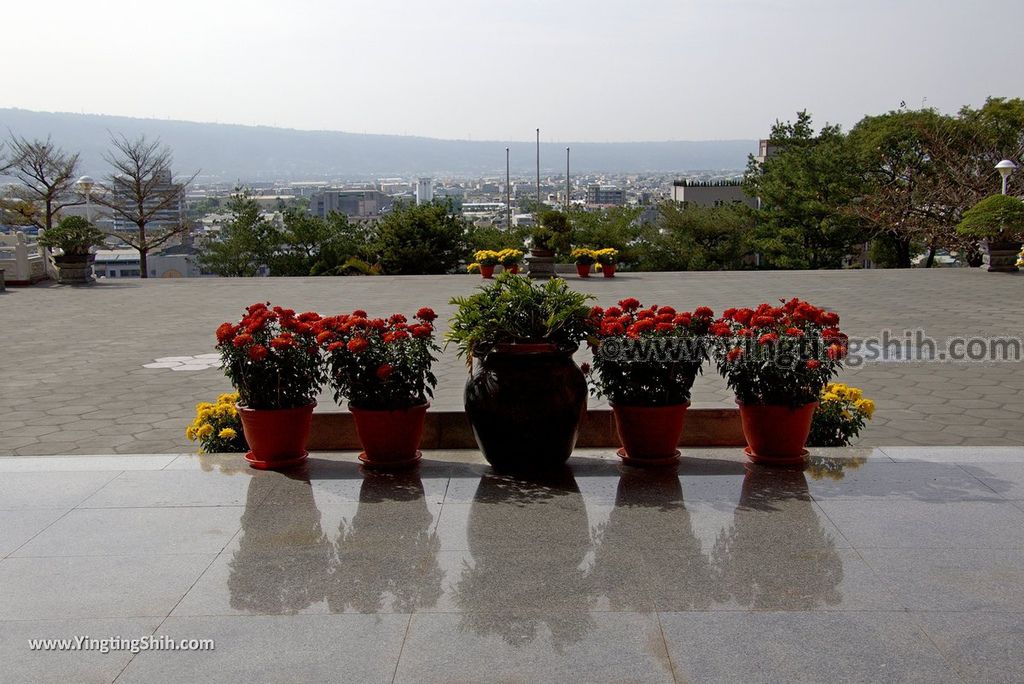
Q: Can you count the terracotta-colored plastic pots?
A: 8